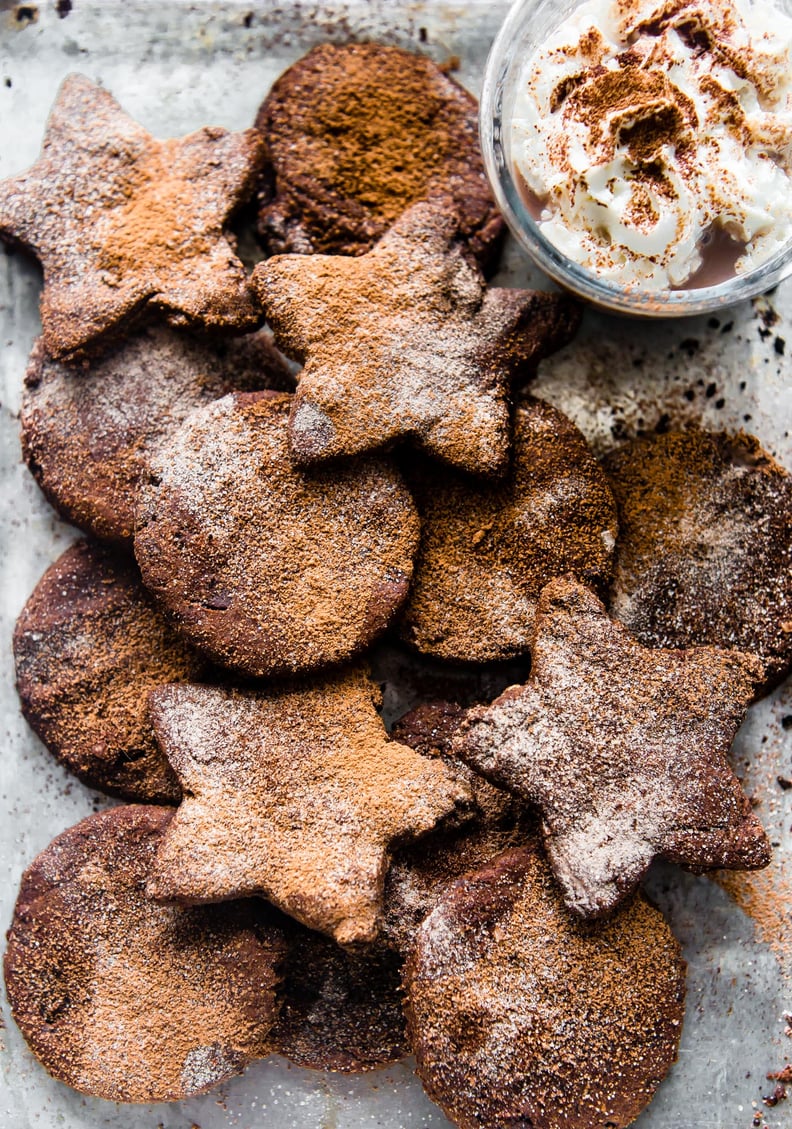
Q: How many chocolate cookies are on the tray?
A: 14